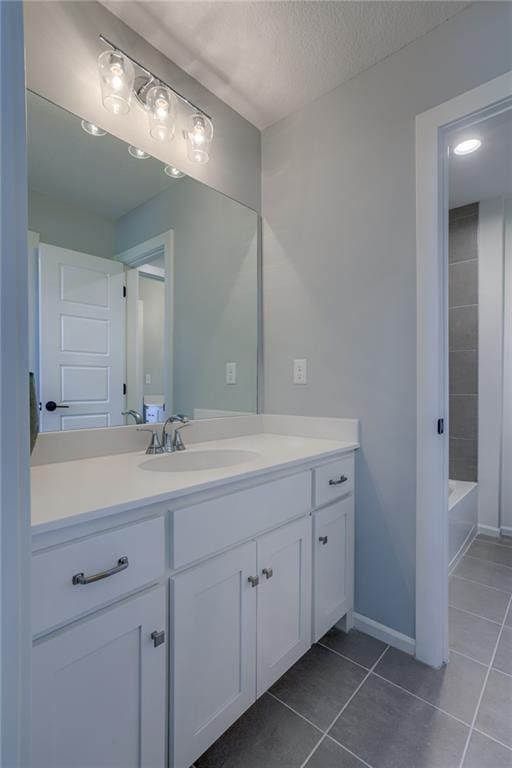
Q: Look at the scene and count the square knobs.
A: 4